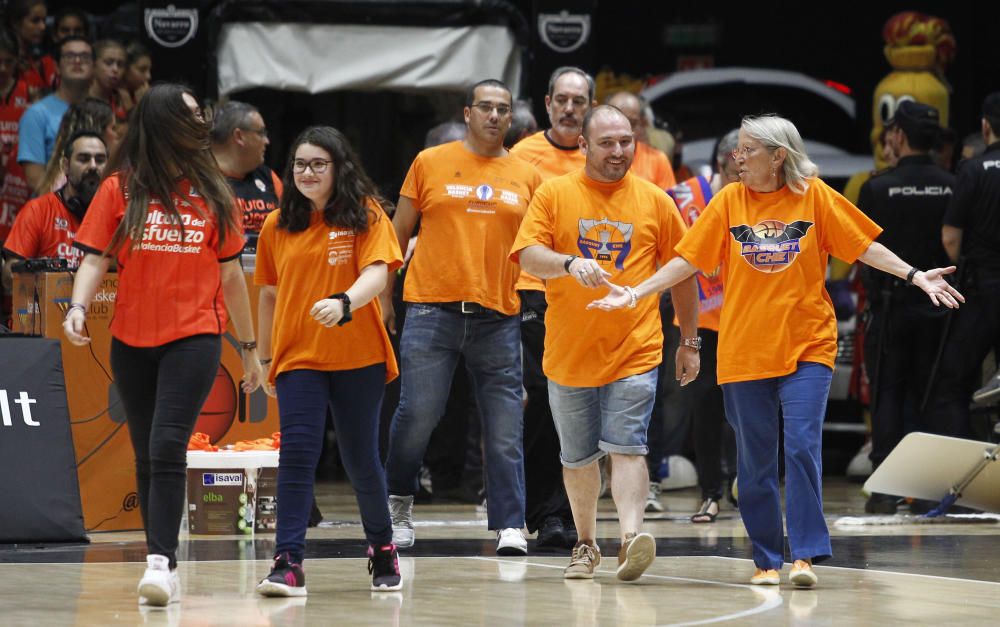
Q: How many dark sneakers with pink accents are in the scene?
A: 2